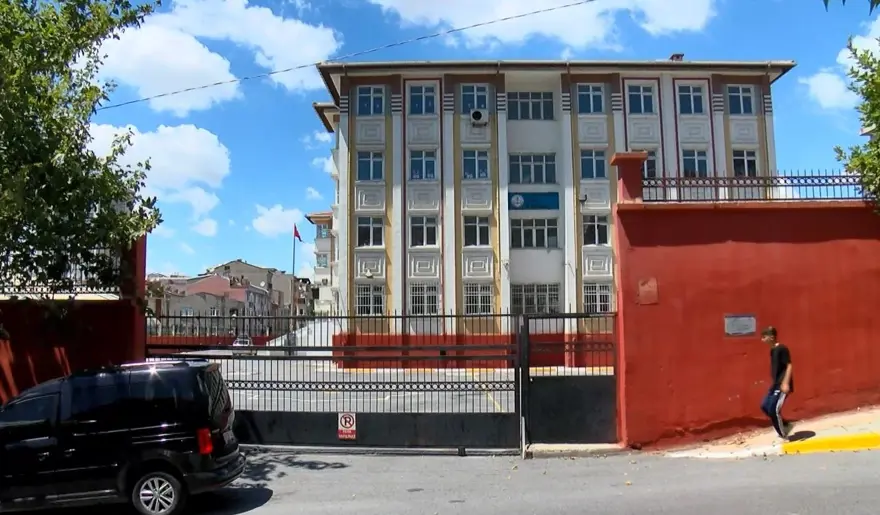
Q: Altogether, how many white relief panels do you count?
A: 15